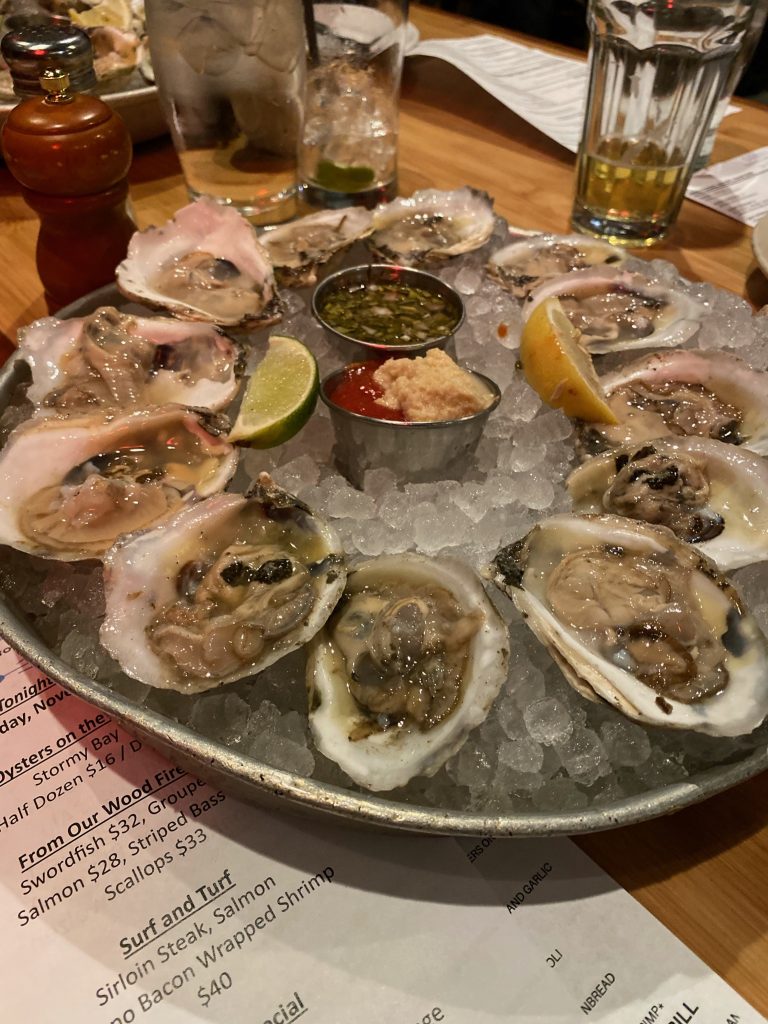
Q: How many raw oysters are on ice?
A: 12